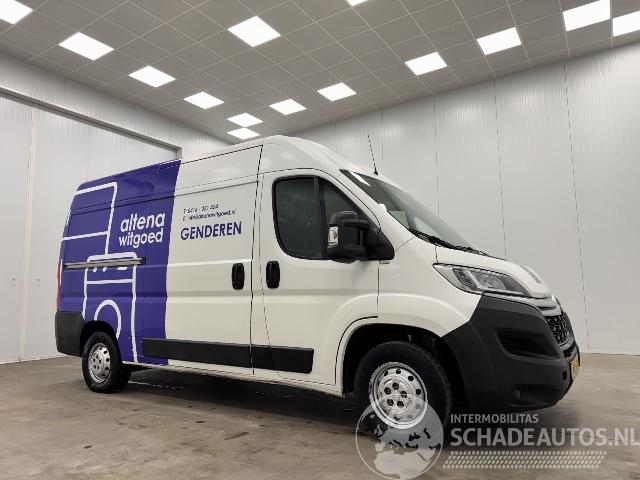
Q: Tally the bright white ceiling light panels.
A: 14